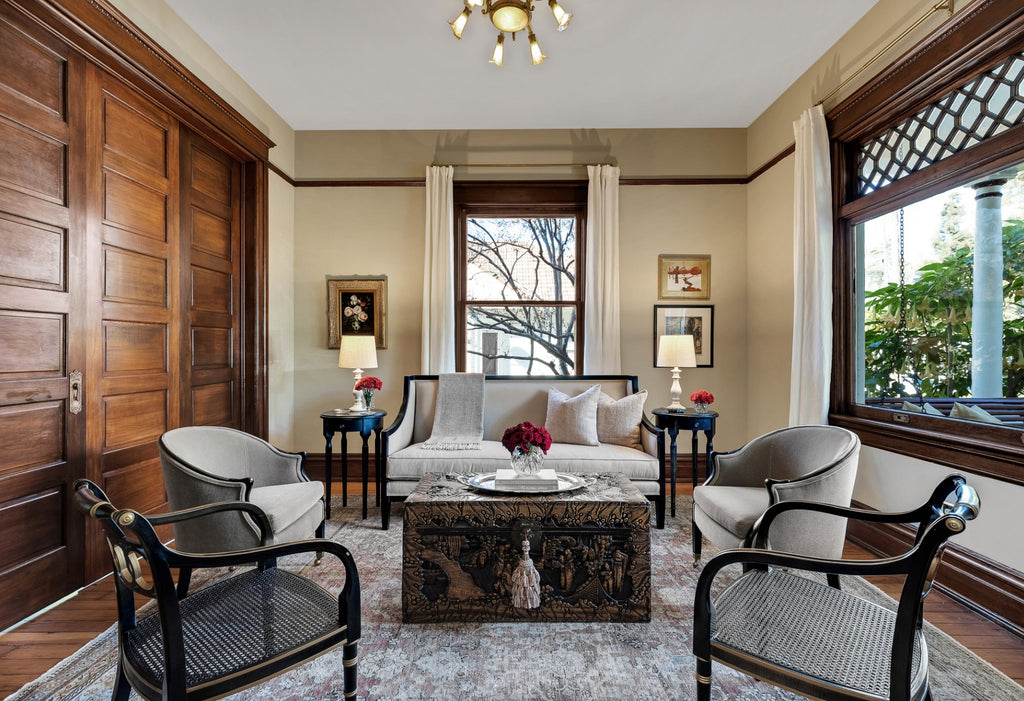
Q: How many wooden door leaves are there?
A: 3